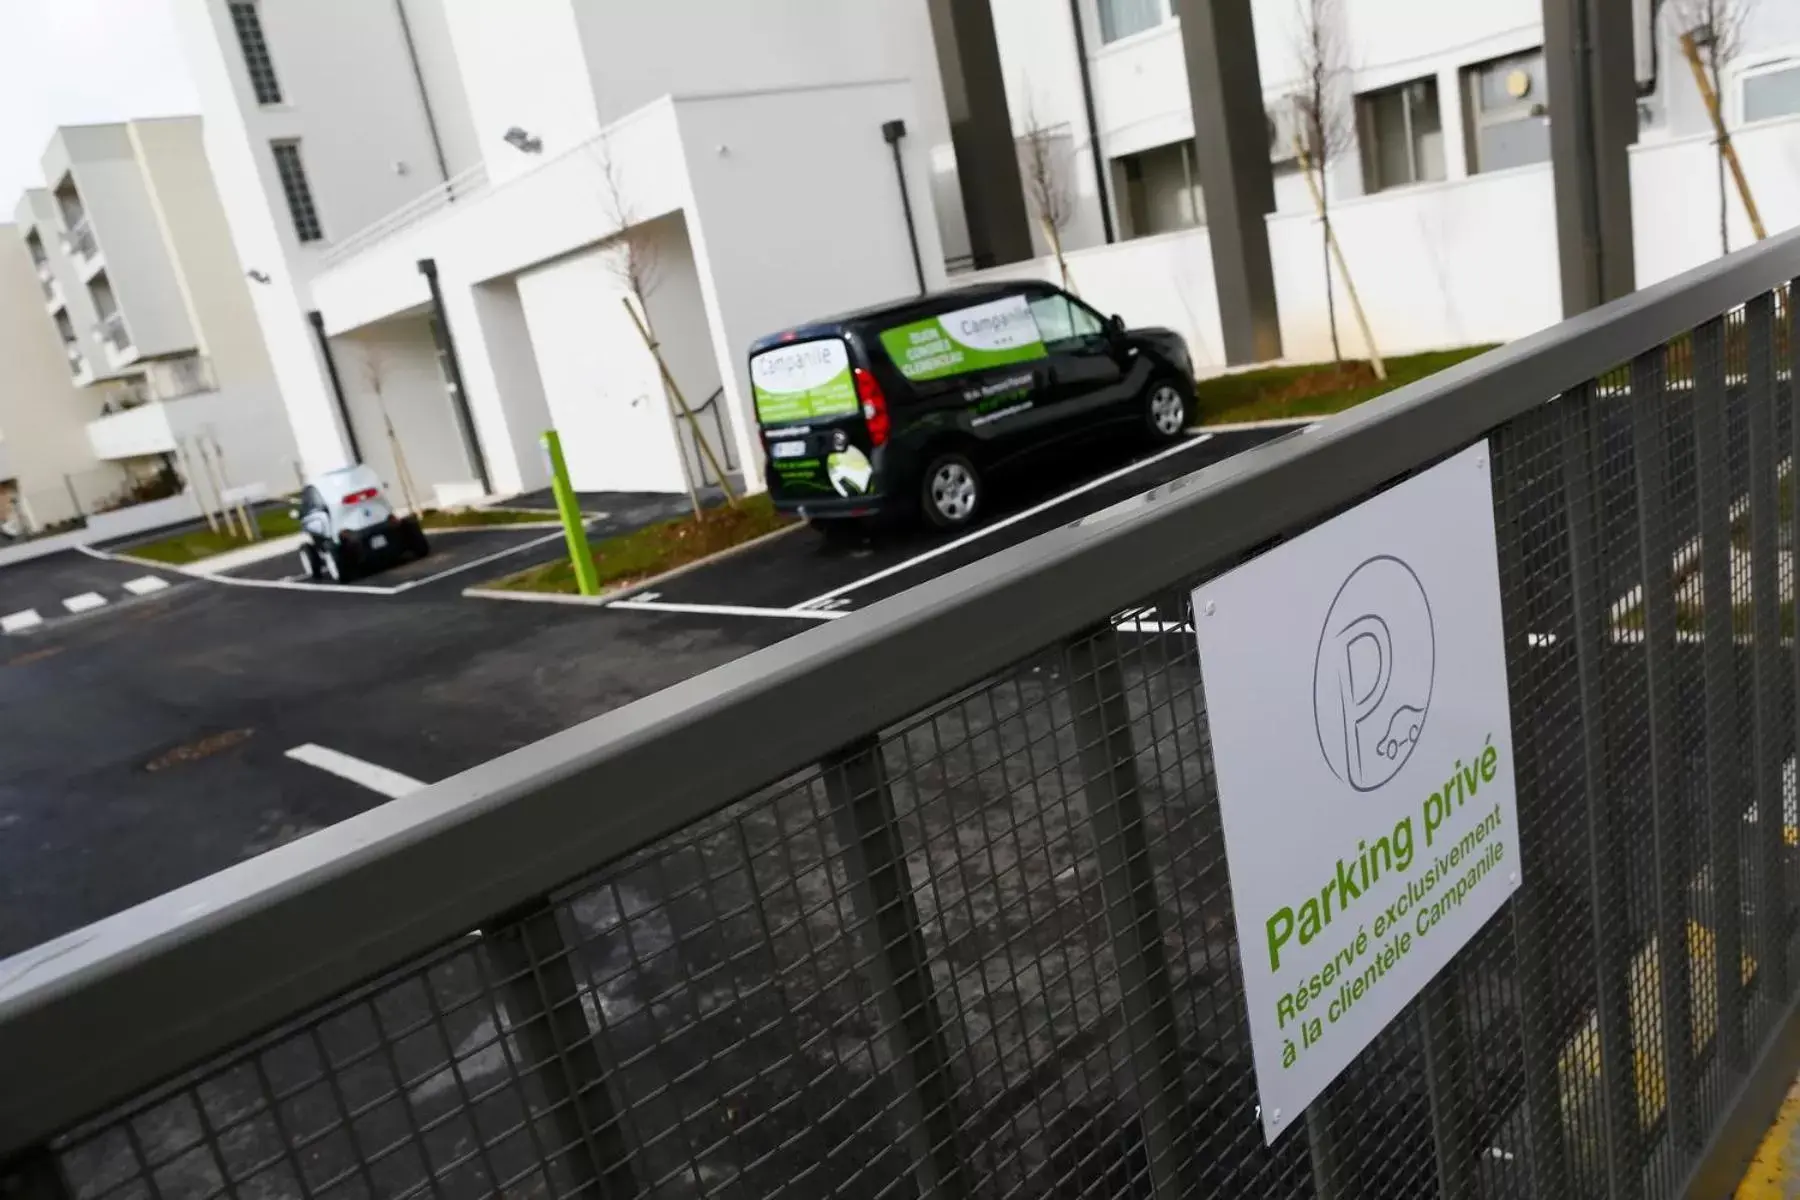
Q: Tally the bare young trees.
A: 5